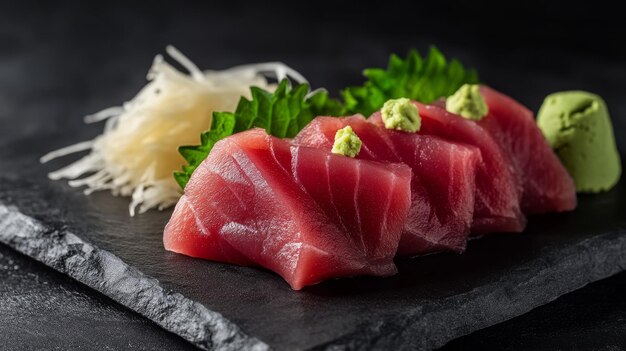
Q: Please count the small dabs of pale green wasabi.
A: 3